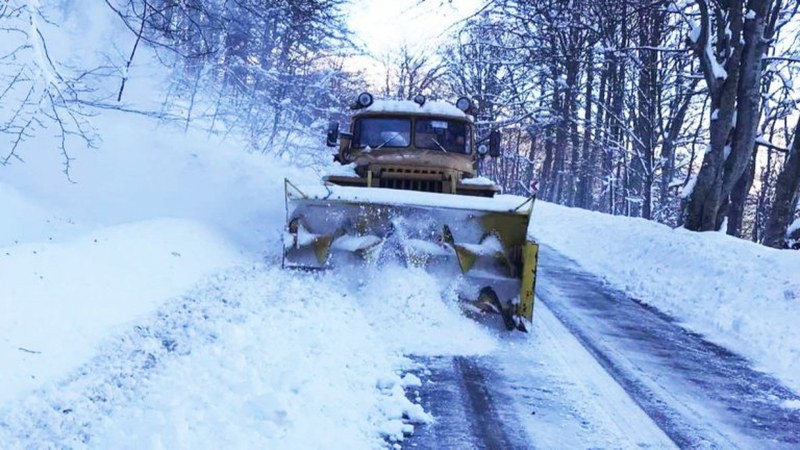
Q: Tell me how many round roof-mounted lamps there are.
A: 3